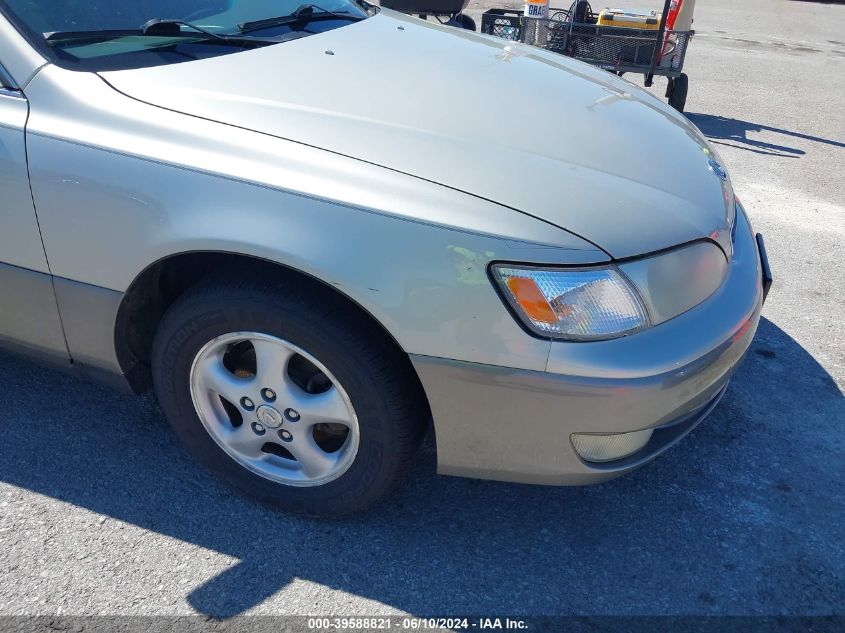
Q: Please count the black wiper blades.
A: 2